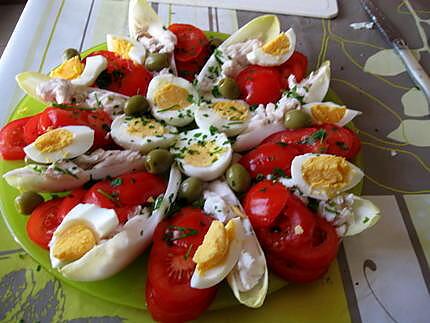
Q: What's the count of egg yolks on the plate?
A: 12